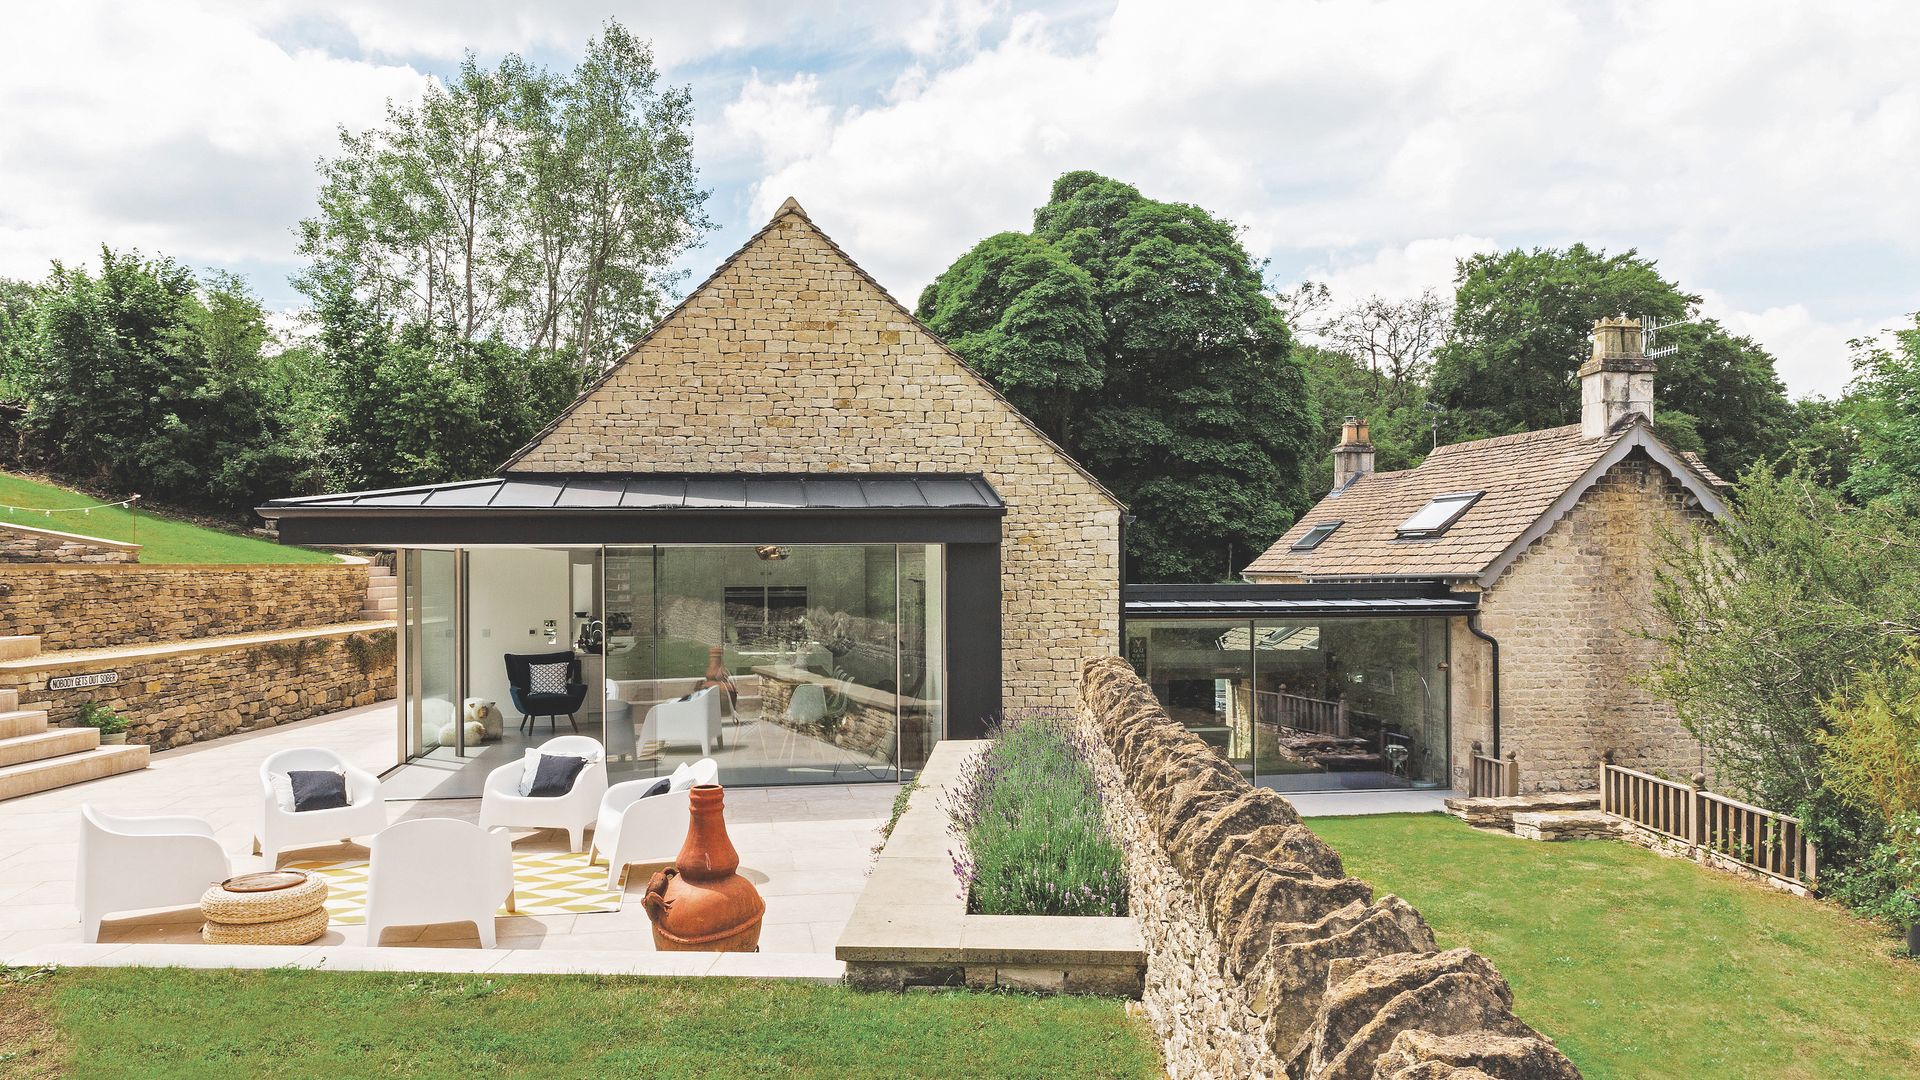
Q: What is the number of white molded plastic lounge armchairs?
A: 5